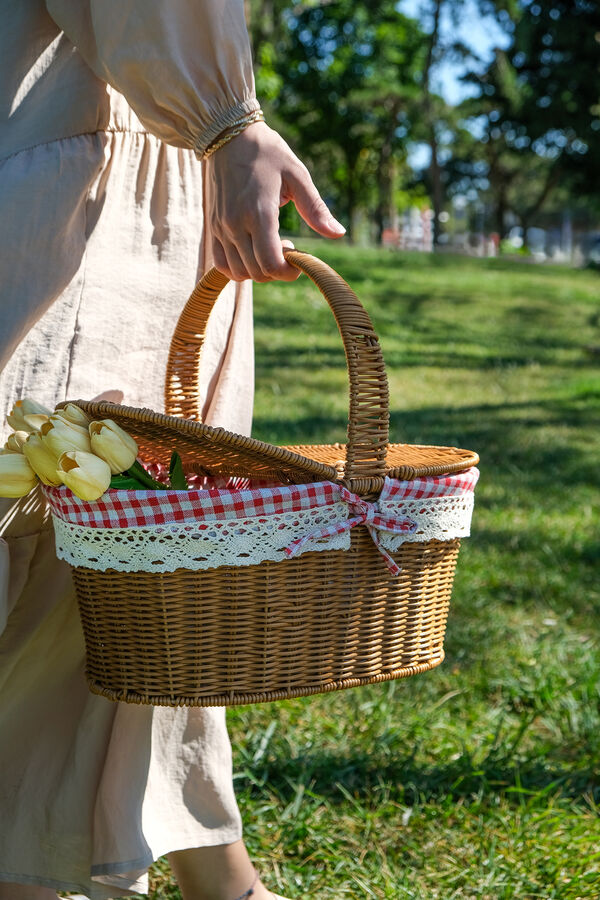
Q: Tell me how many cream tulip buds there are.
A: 8